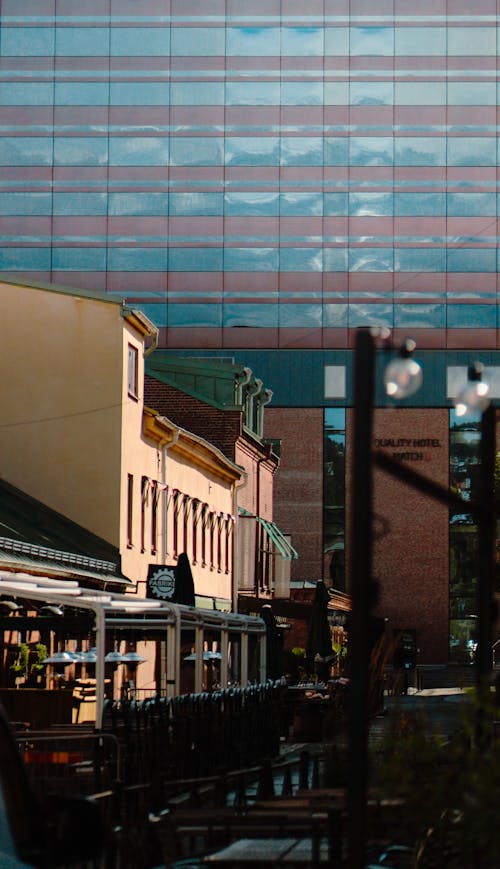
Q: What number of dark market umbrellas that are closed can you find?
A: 3